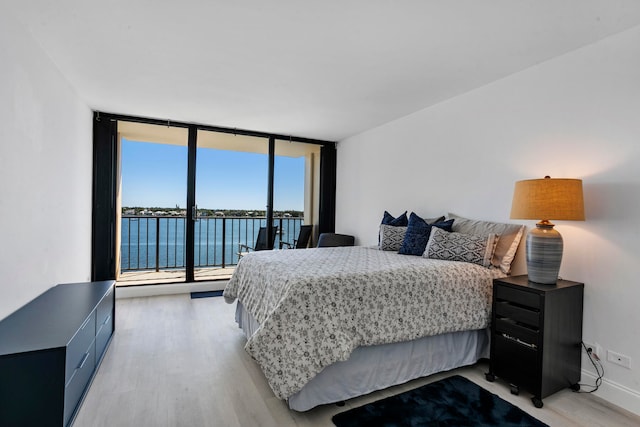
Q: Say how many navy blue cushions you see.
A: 2